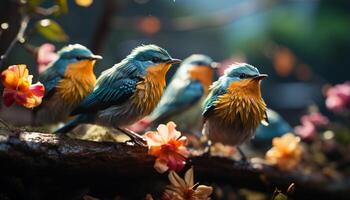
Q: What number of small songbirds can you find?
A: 4